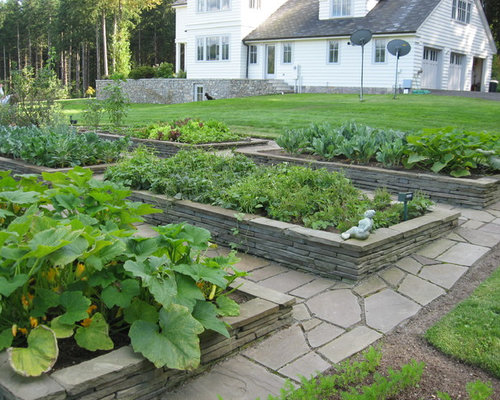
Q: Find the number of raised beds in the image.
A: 5